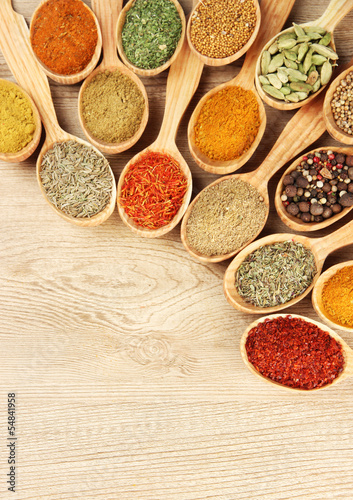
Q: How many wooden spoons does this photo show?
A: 15